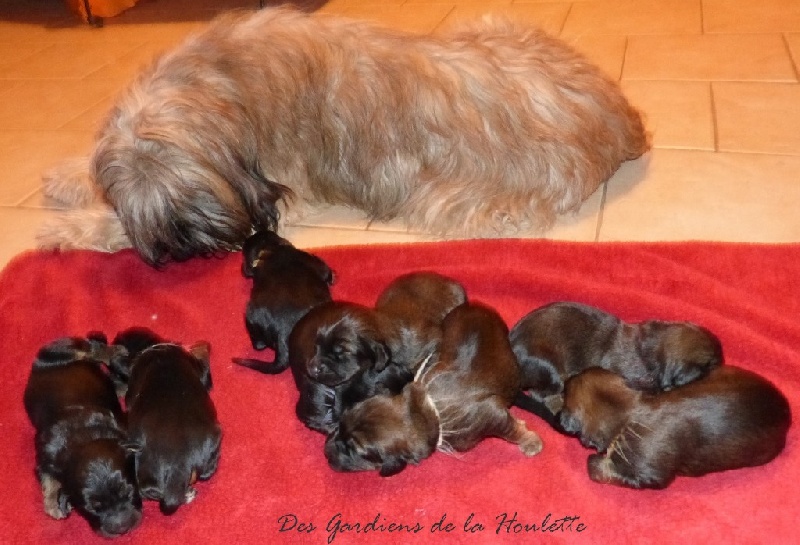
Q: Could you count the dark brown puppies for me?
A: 8